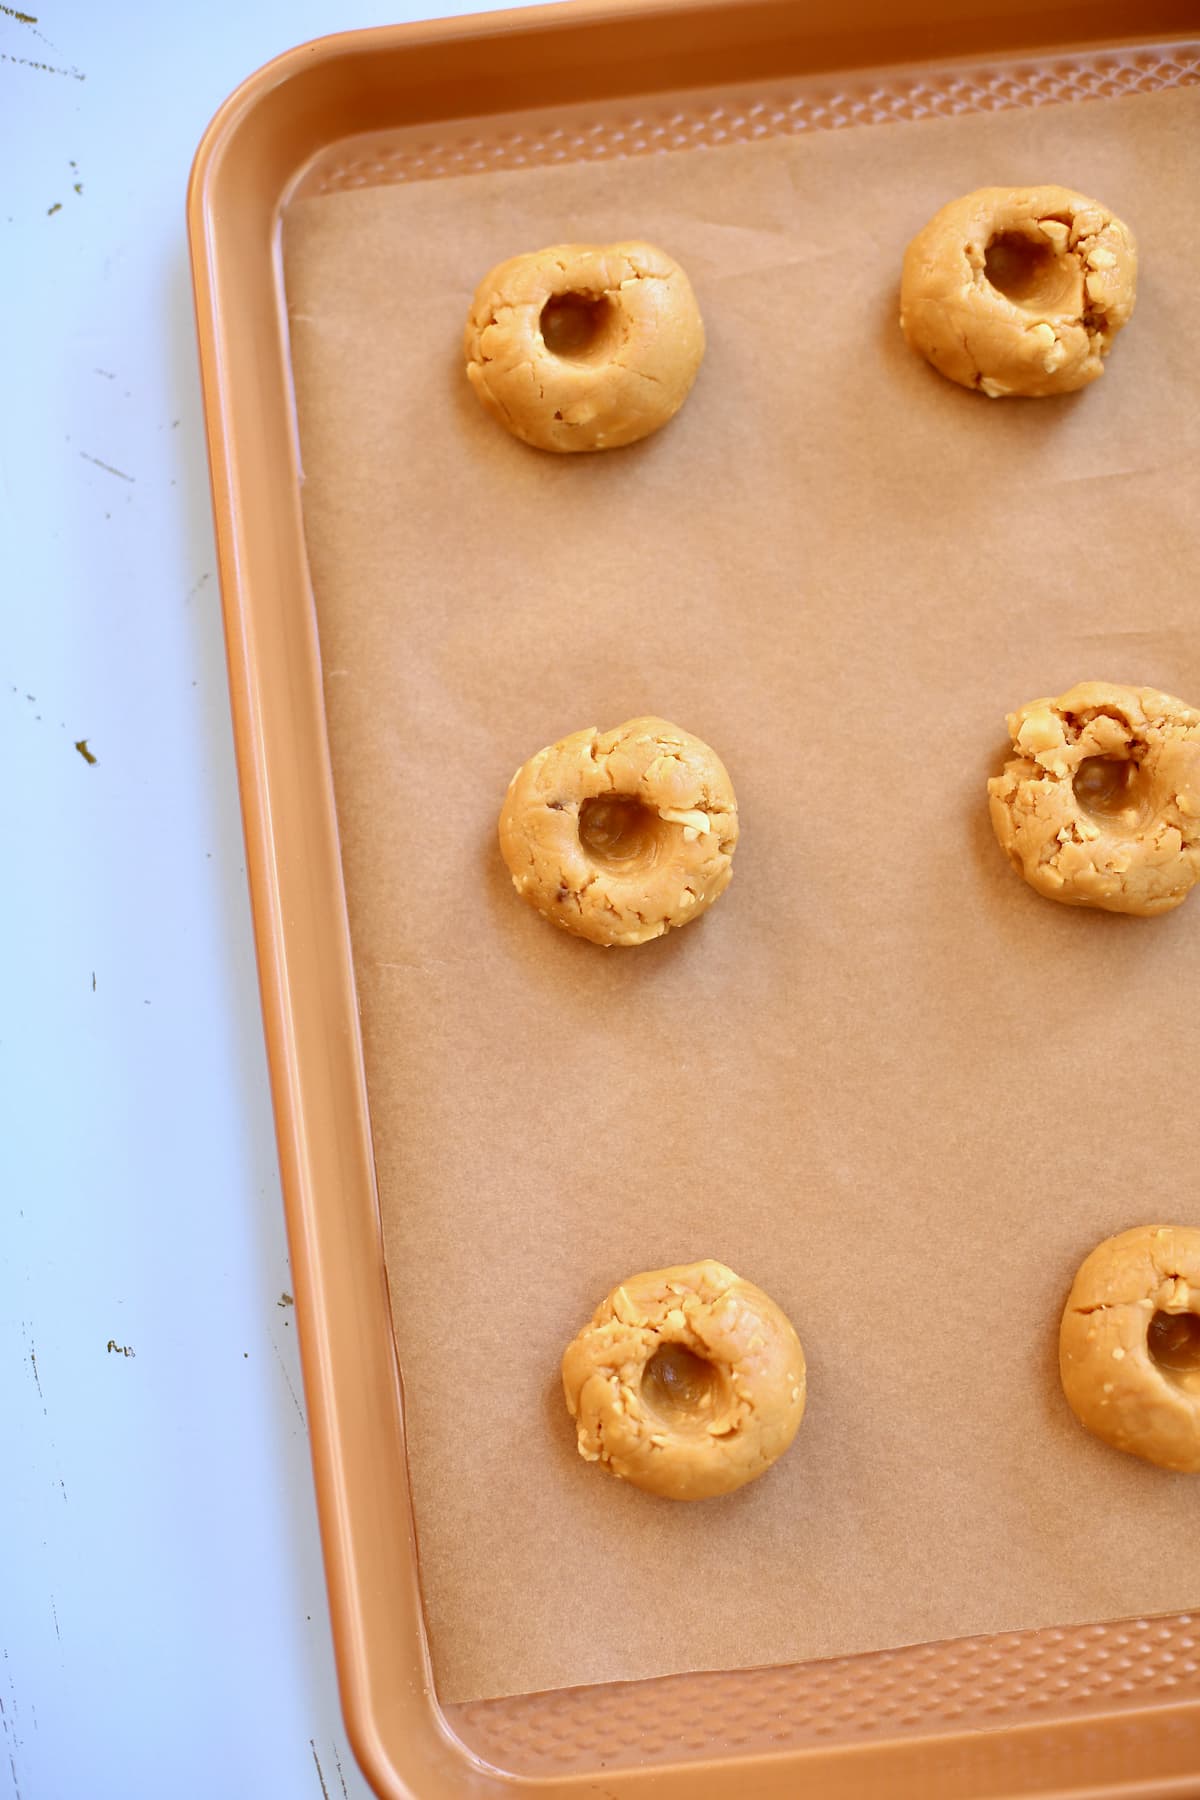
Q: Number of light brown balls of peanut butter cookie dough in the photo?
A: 6